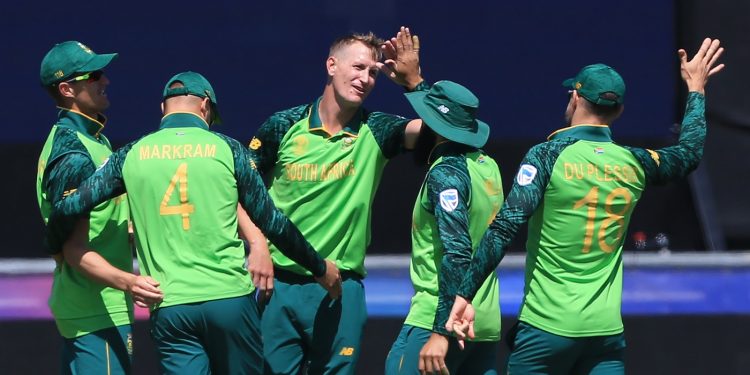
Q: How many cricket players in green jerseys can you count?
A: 5